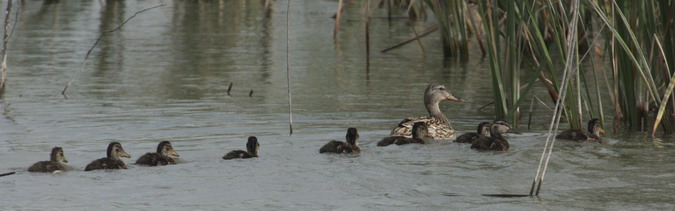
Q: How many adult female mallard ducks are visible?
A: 1